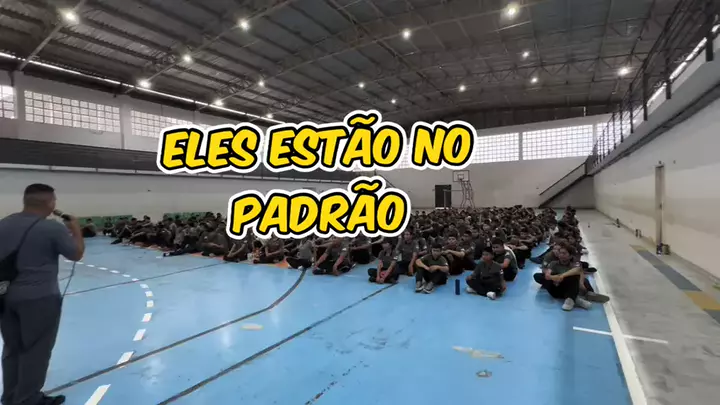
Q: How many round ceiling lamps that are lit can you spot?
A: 15